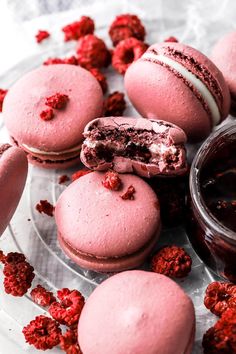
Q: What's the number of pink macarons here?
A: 7